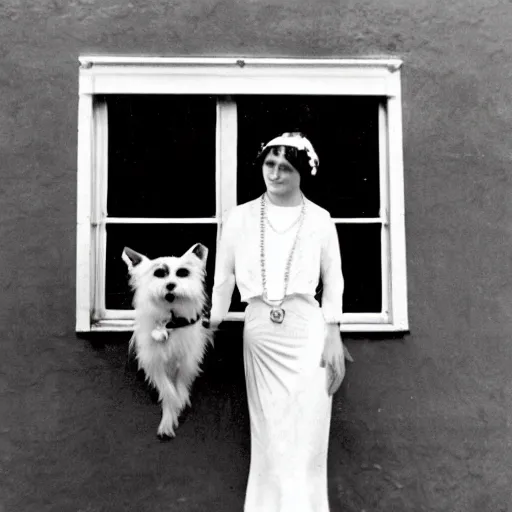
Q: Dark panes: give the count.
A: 4